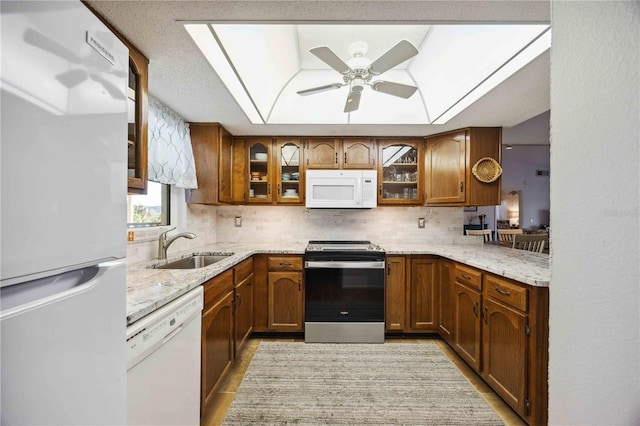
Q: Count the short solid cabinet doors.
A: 2